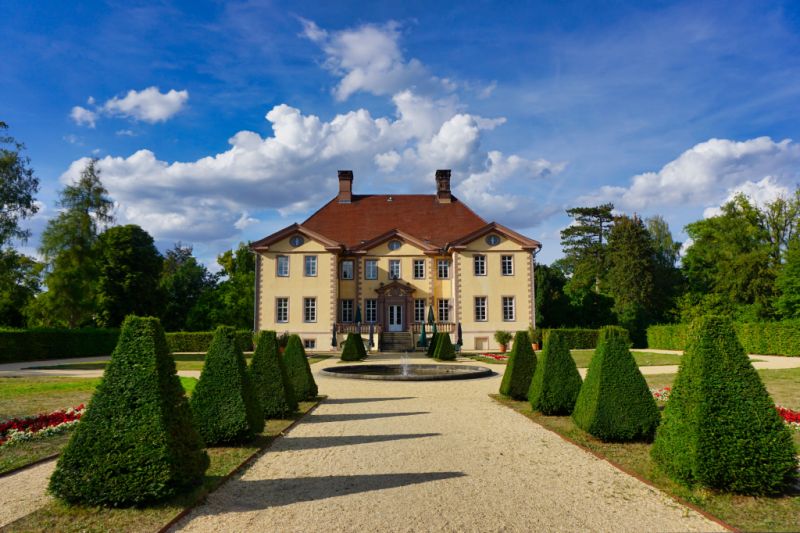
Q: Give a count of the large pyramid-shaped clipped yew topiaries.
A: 8